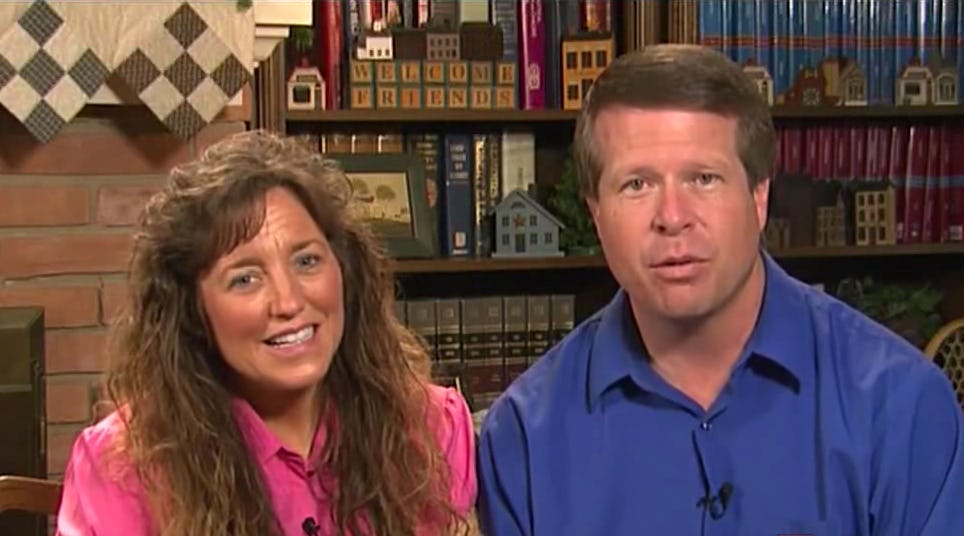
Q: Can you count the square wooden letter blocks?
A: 14